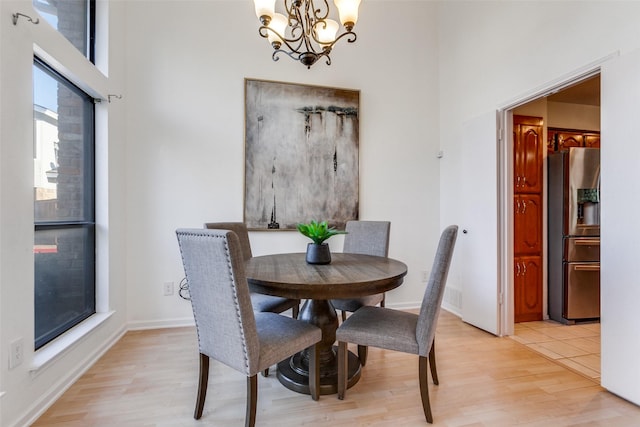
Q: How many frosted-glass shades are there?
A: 4